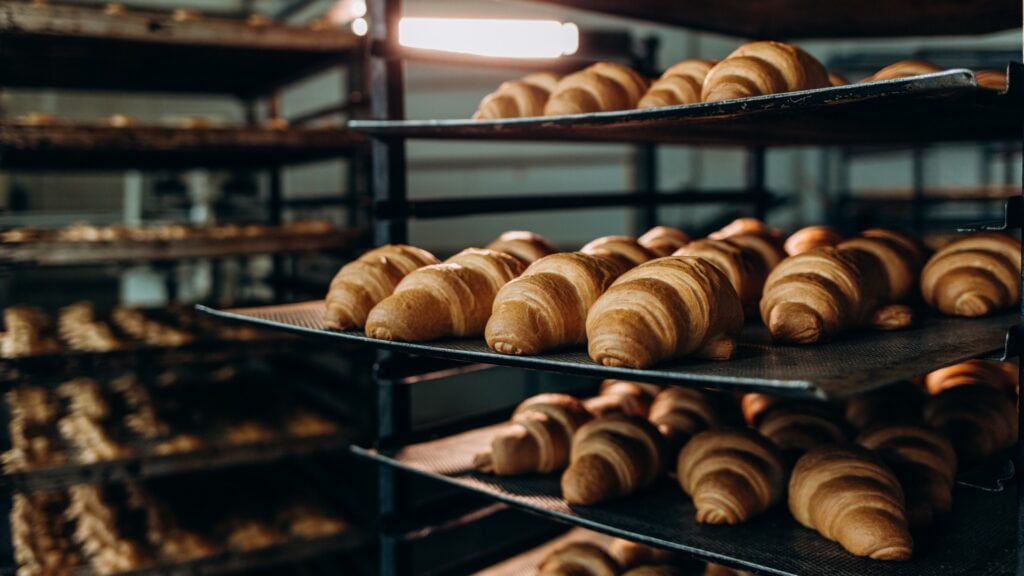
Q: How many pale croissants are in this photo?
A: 0